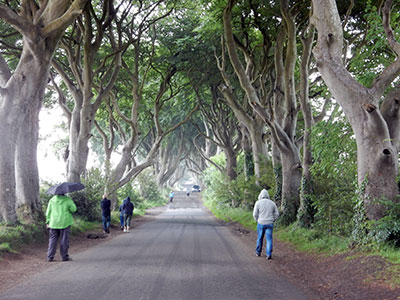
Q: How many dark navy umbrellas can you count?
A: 1